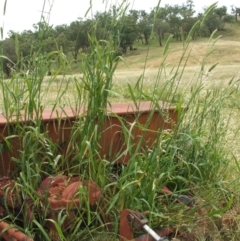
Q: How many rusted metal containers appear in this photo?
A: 1